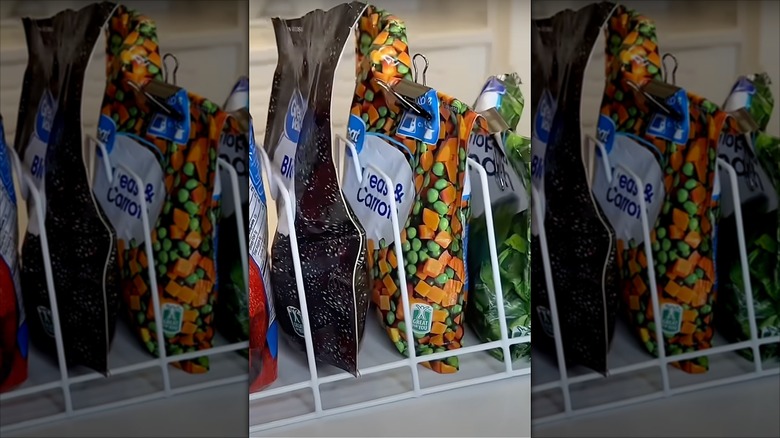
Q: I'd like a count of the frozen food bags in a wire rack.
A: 4